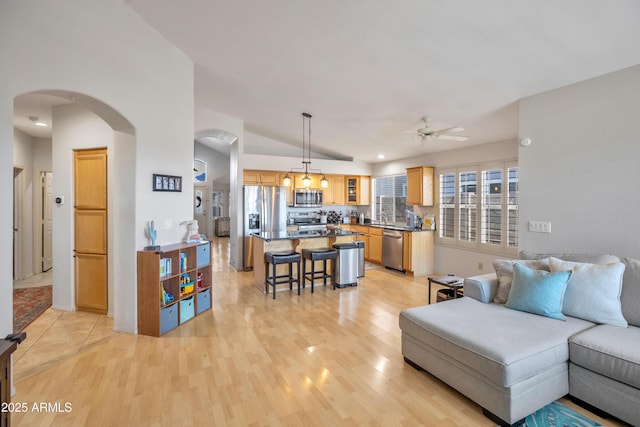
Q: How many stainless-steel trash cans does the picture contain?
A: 2